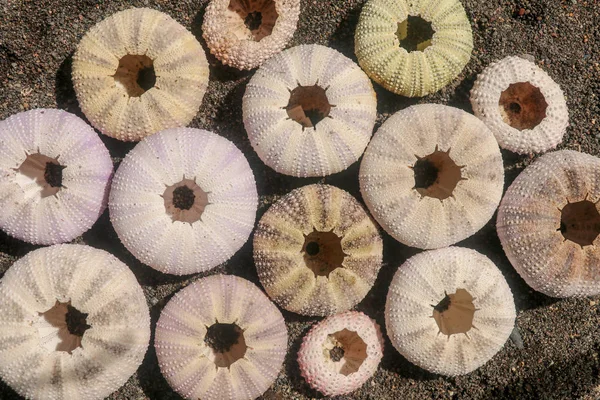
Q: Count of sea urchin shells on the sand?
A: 14